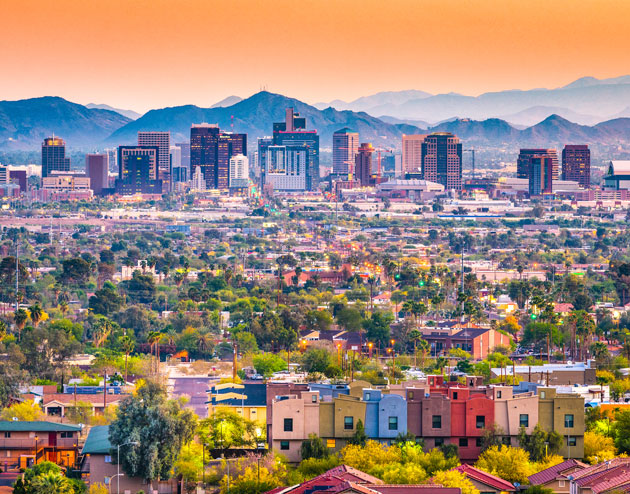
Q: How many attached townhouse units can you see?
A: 7